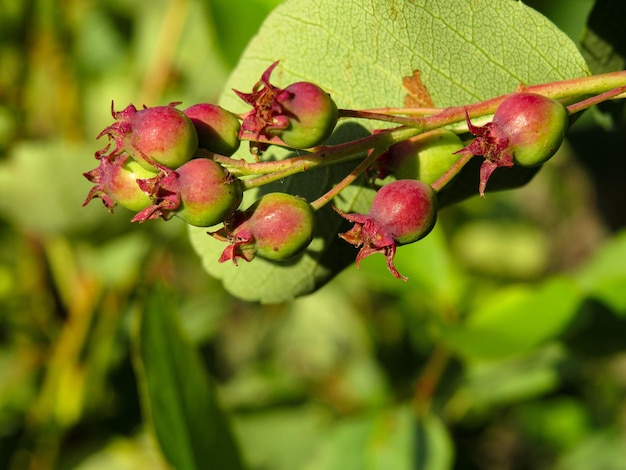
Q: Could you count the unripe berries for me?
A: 9